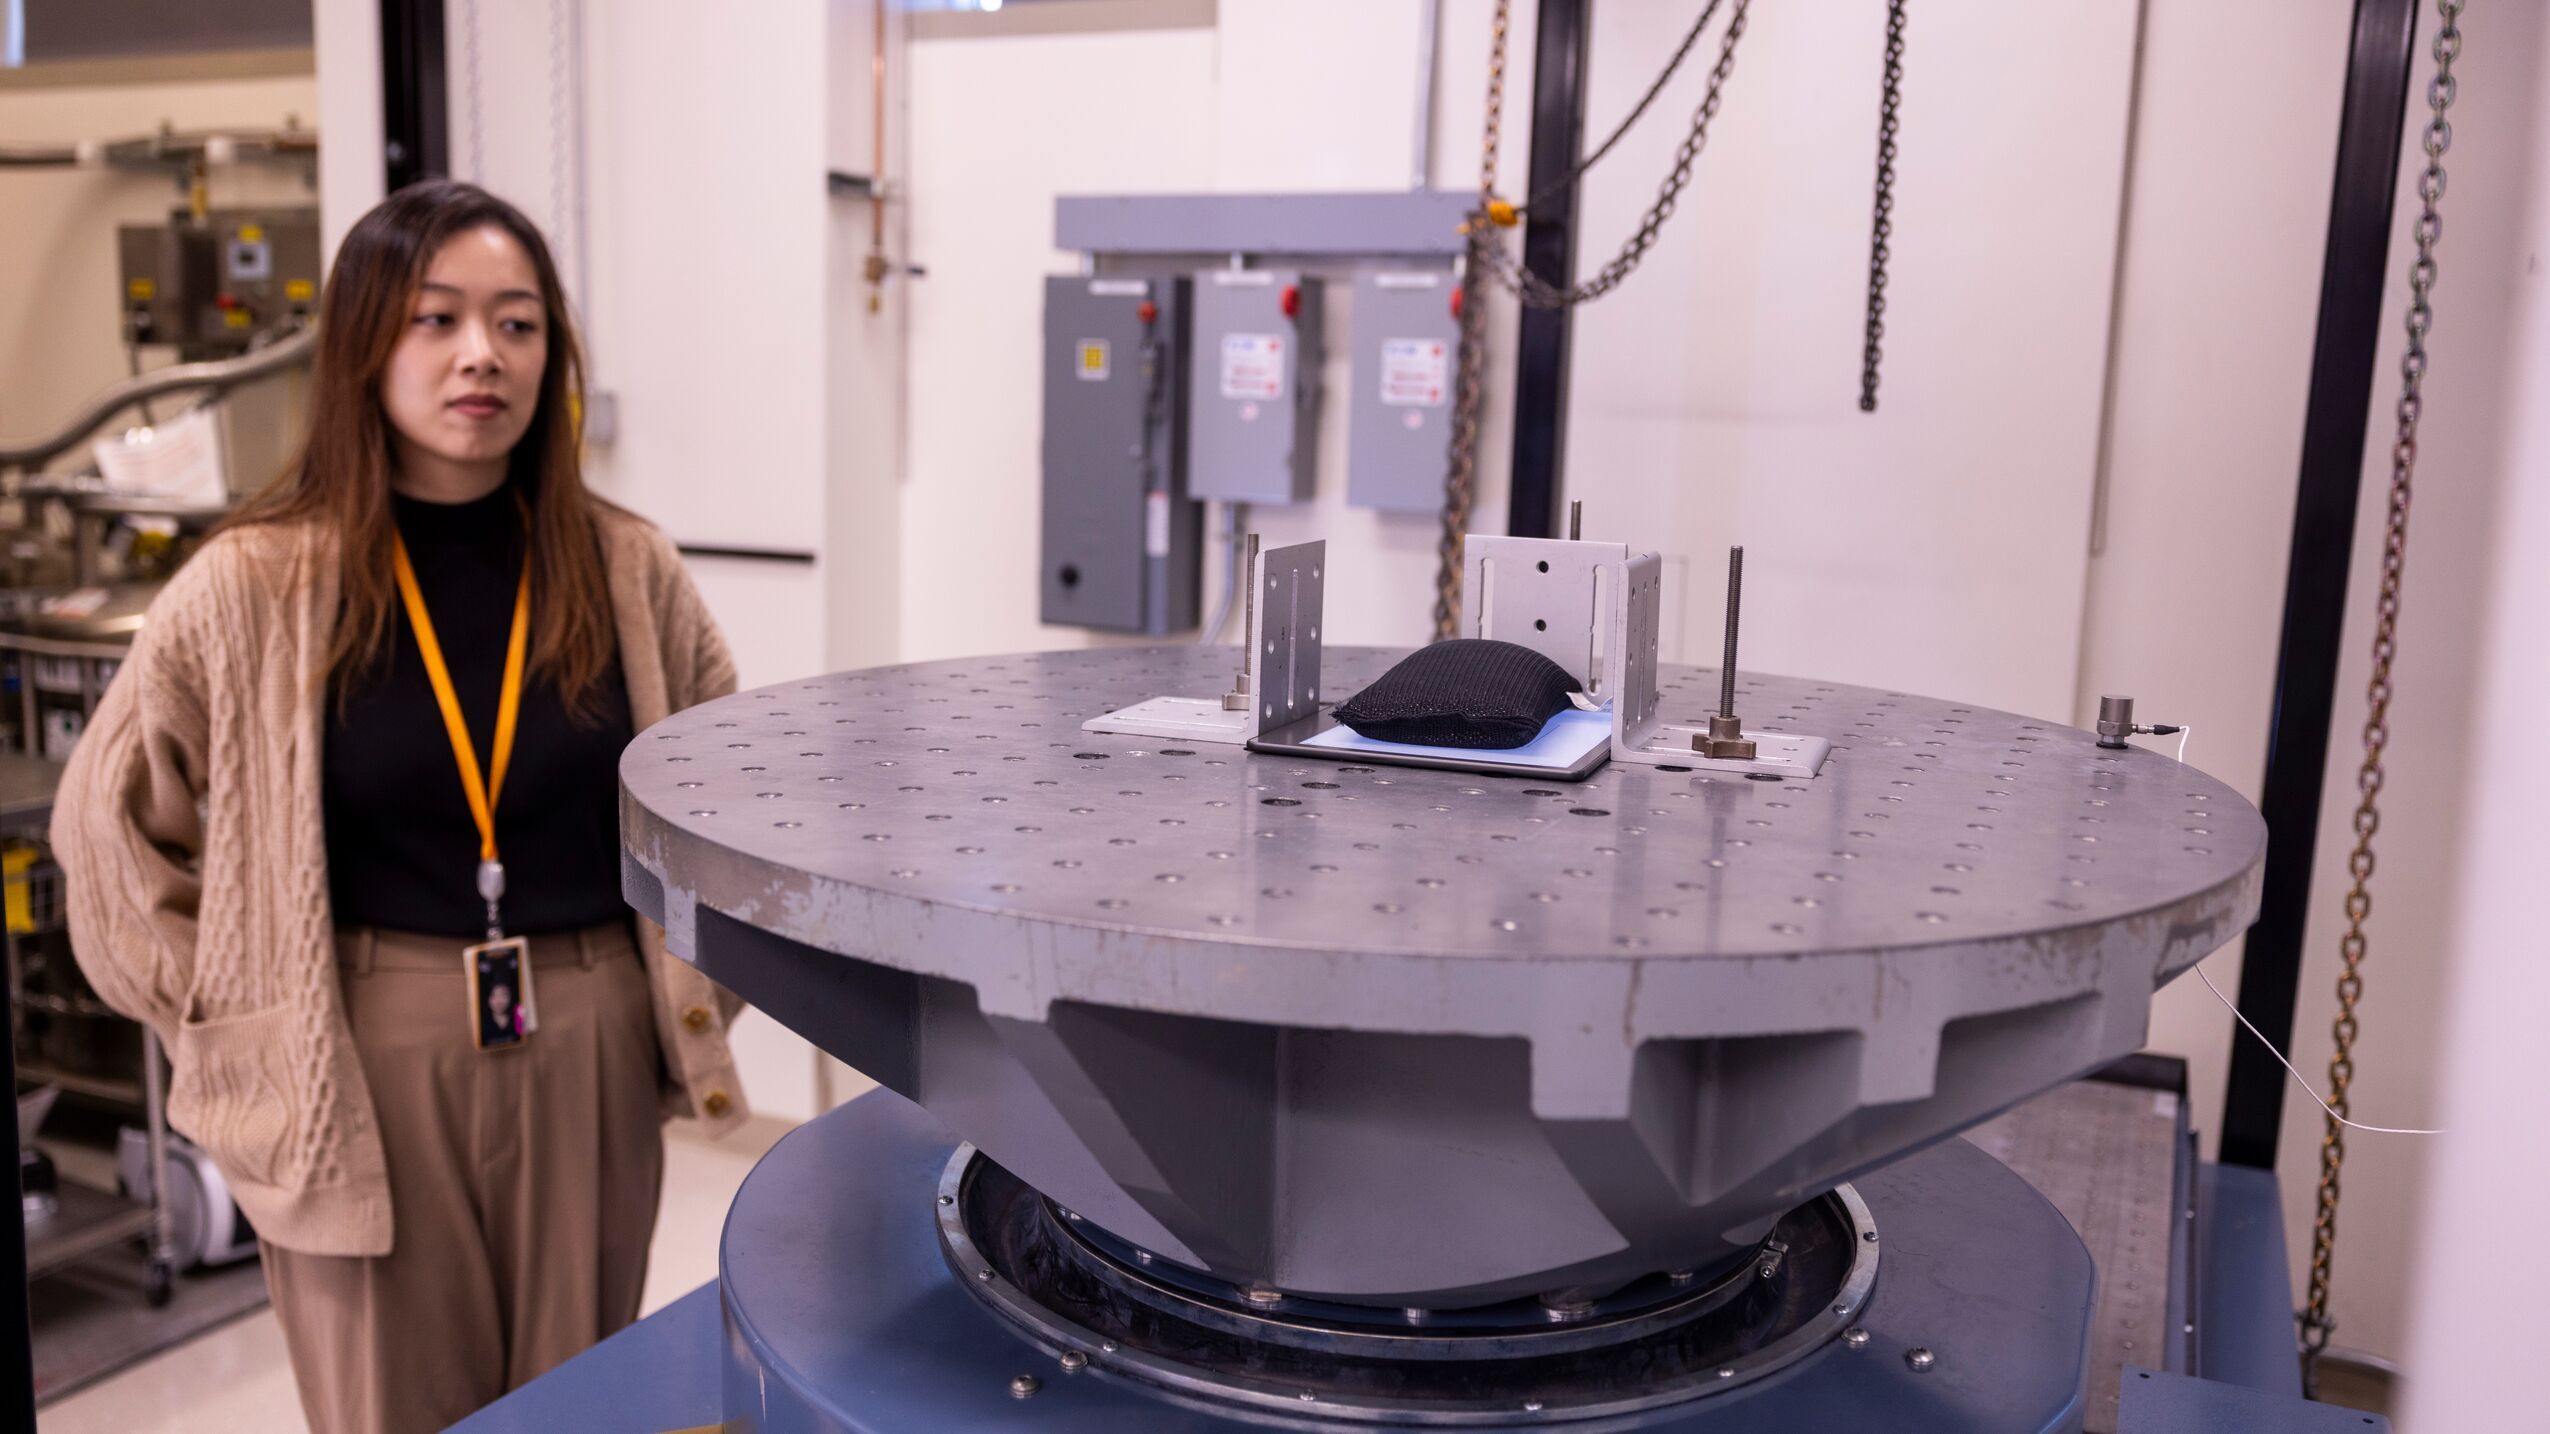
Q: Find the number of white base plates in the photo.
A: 2